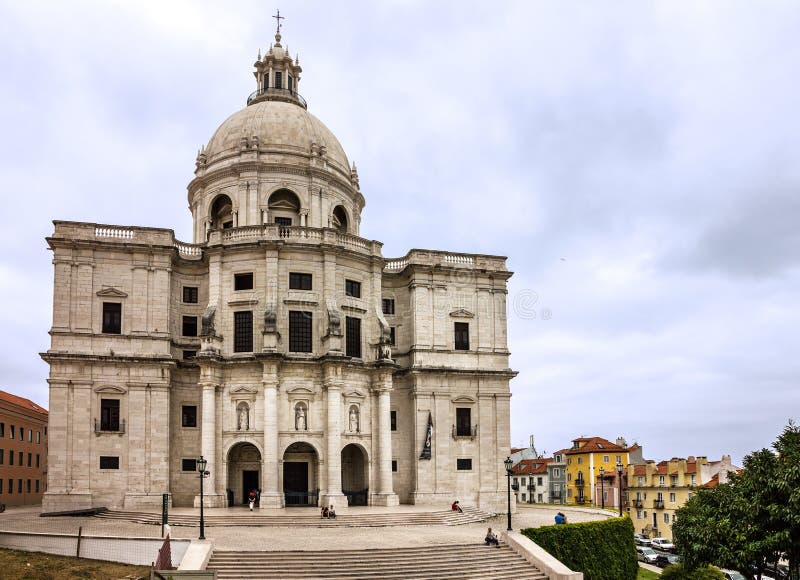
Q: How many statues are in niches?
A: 3